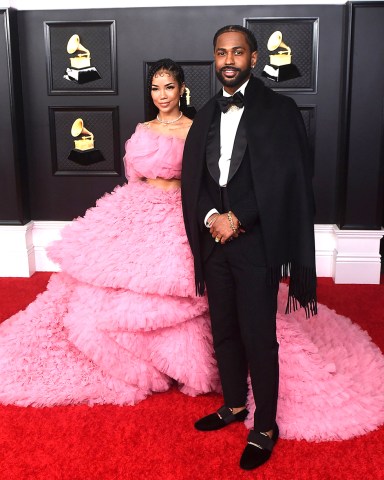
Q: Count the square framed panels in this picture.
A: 5